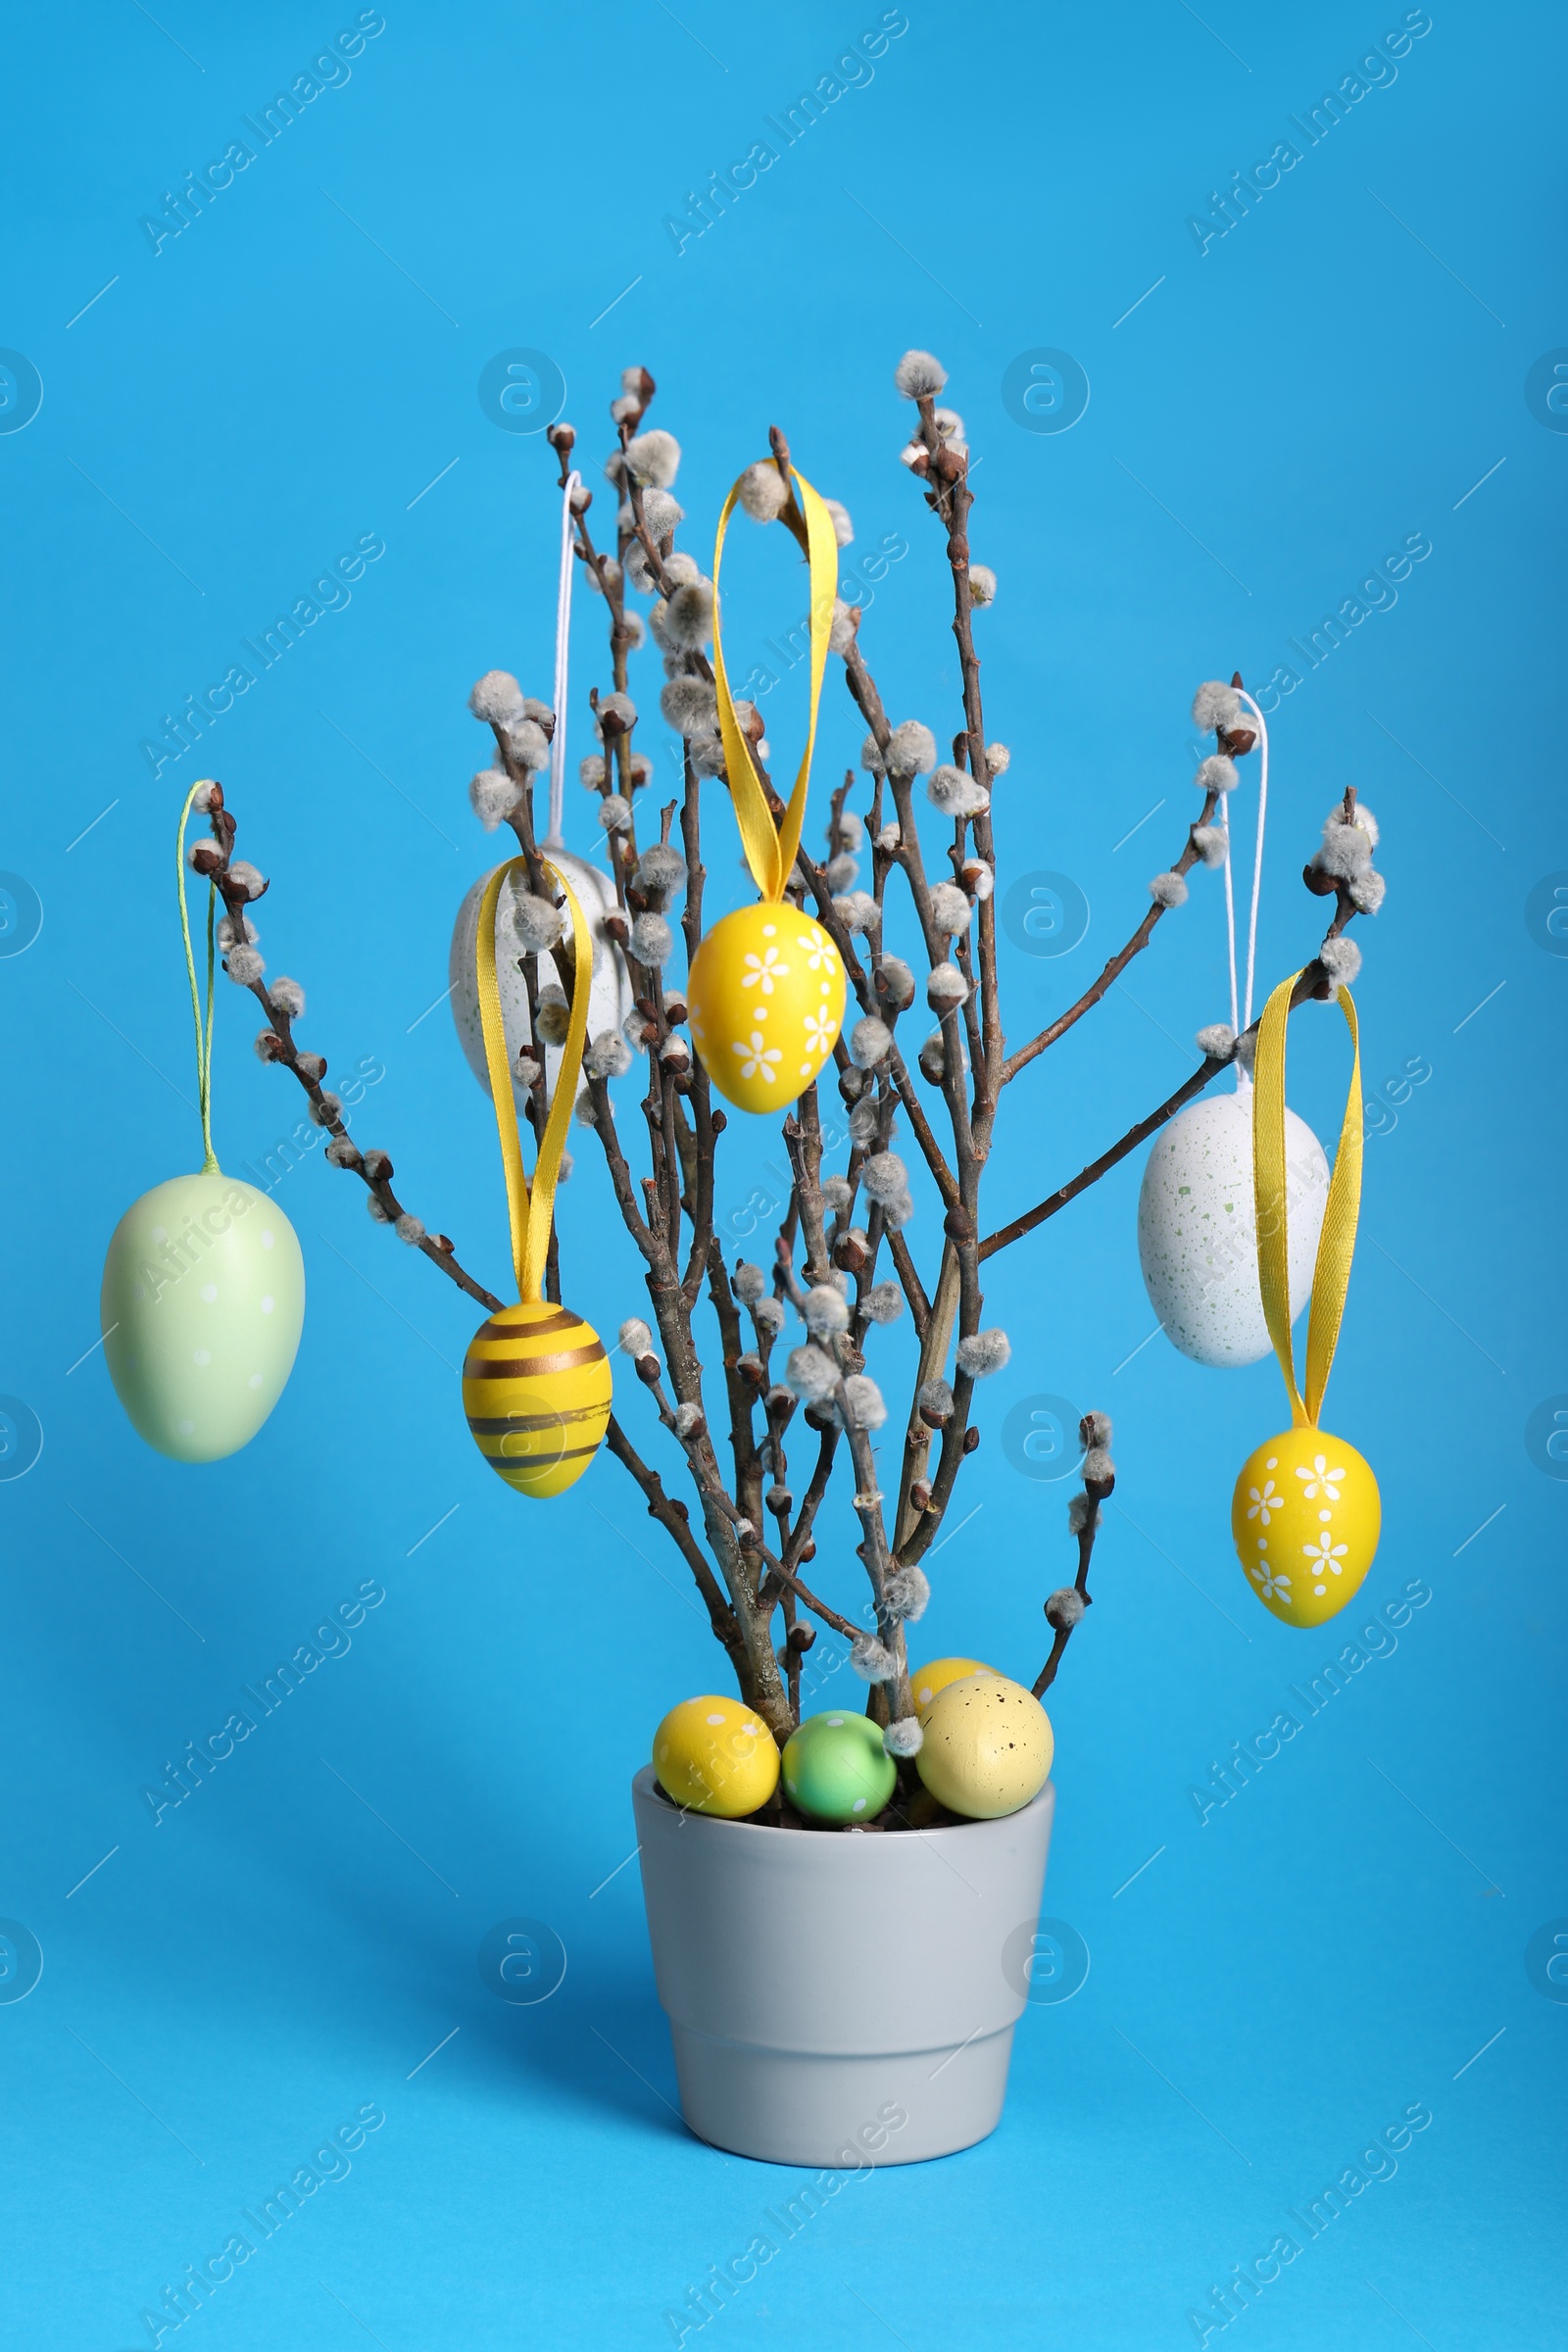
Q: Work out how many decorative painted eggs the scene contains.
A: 10